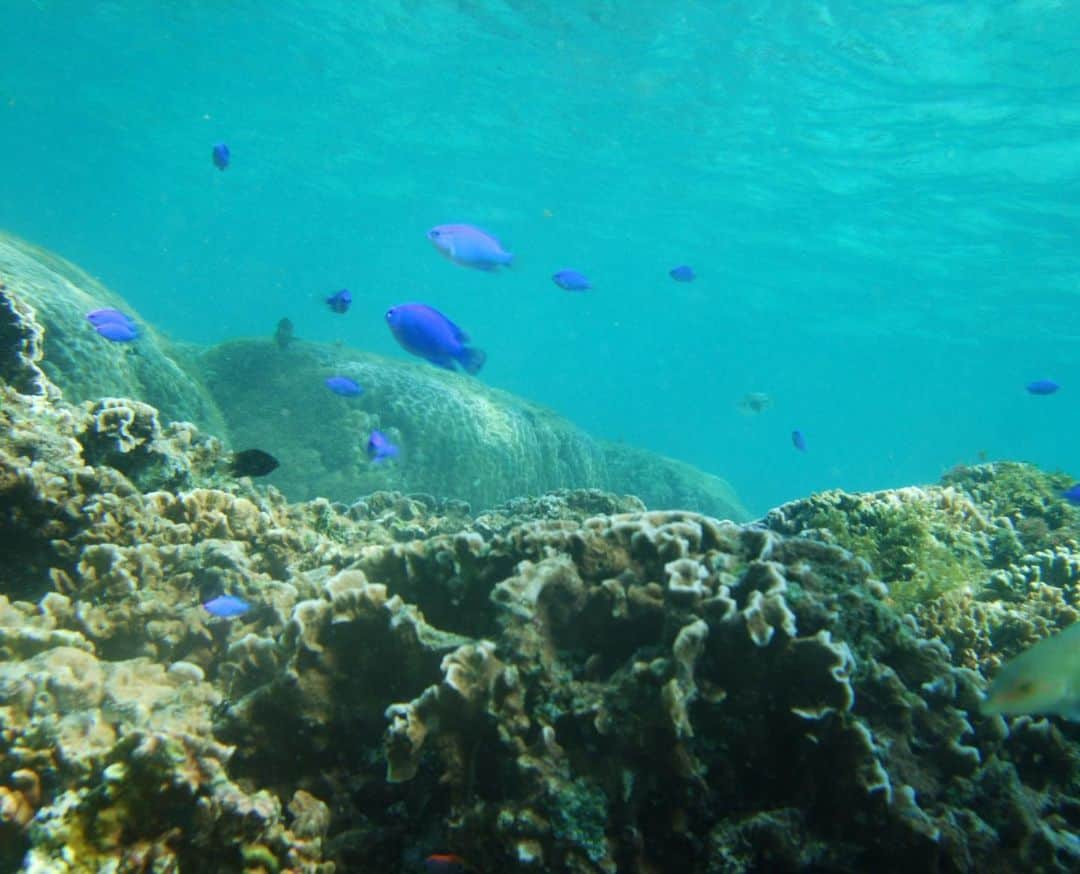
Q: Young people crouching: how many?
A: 0